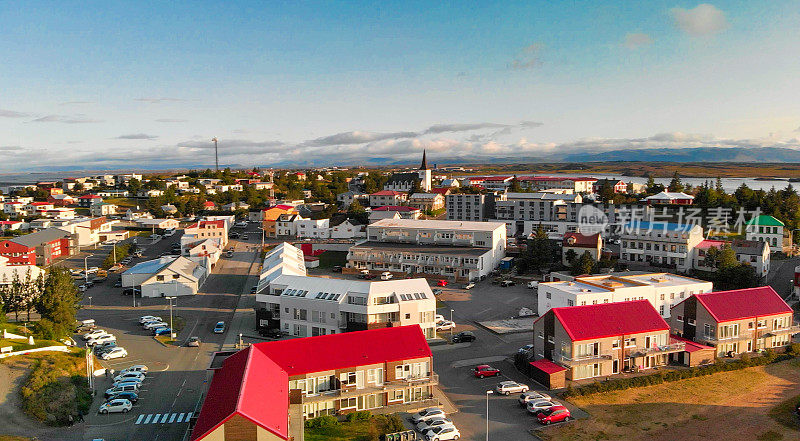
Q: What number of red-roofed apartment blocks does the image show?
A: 3